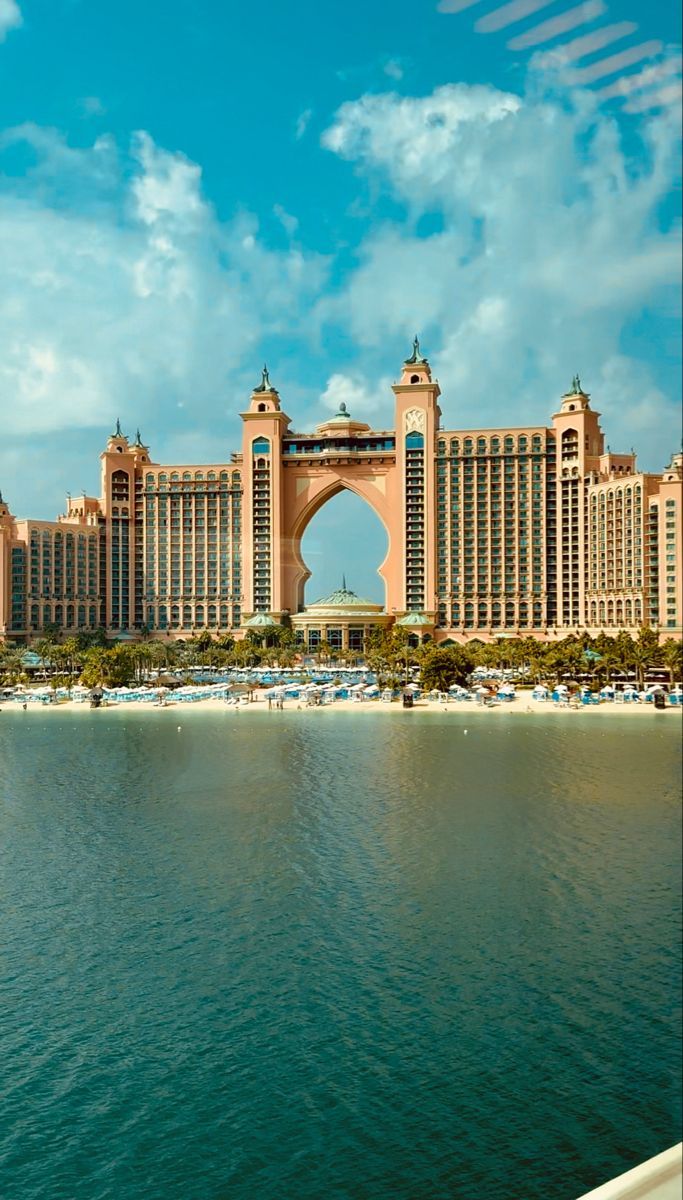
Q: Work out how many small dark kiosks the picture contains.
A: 3